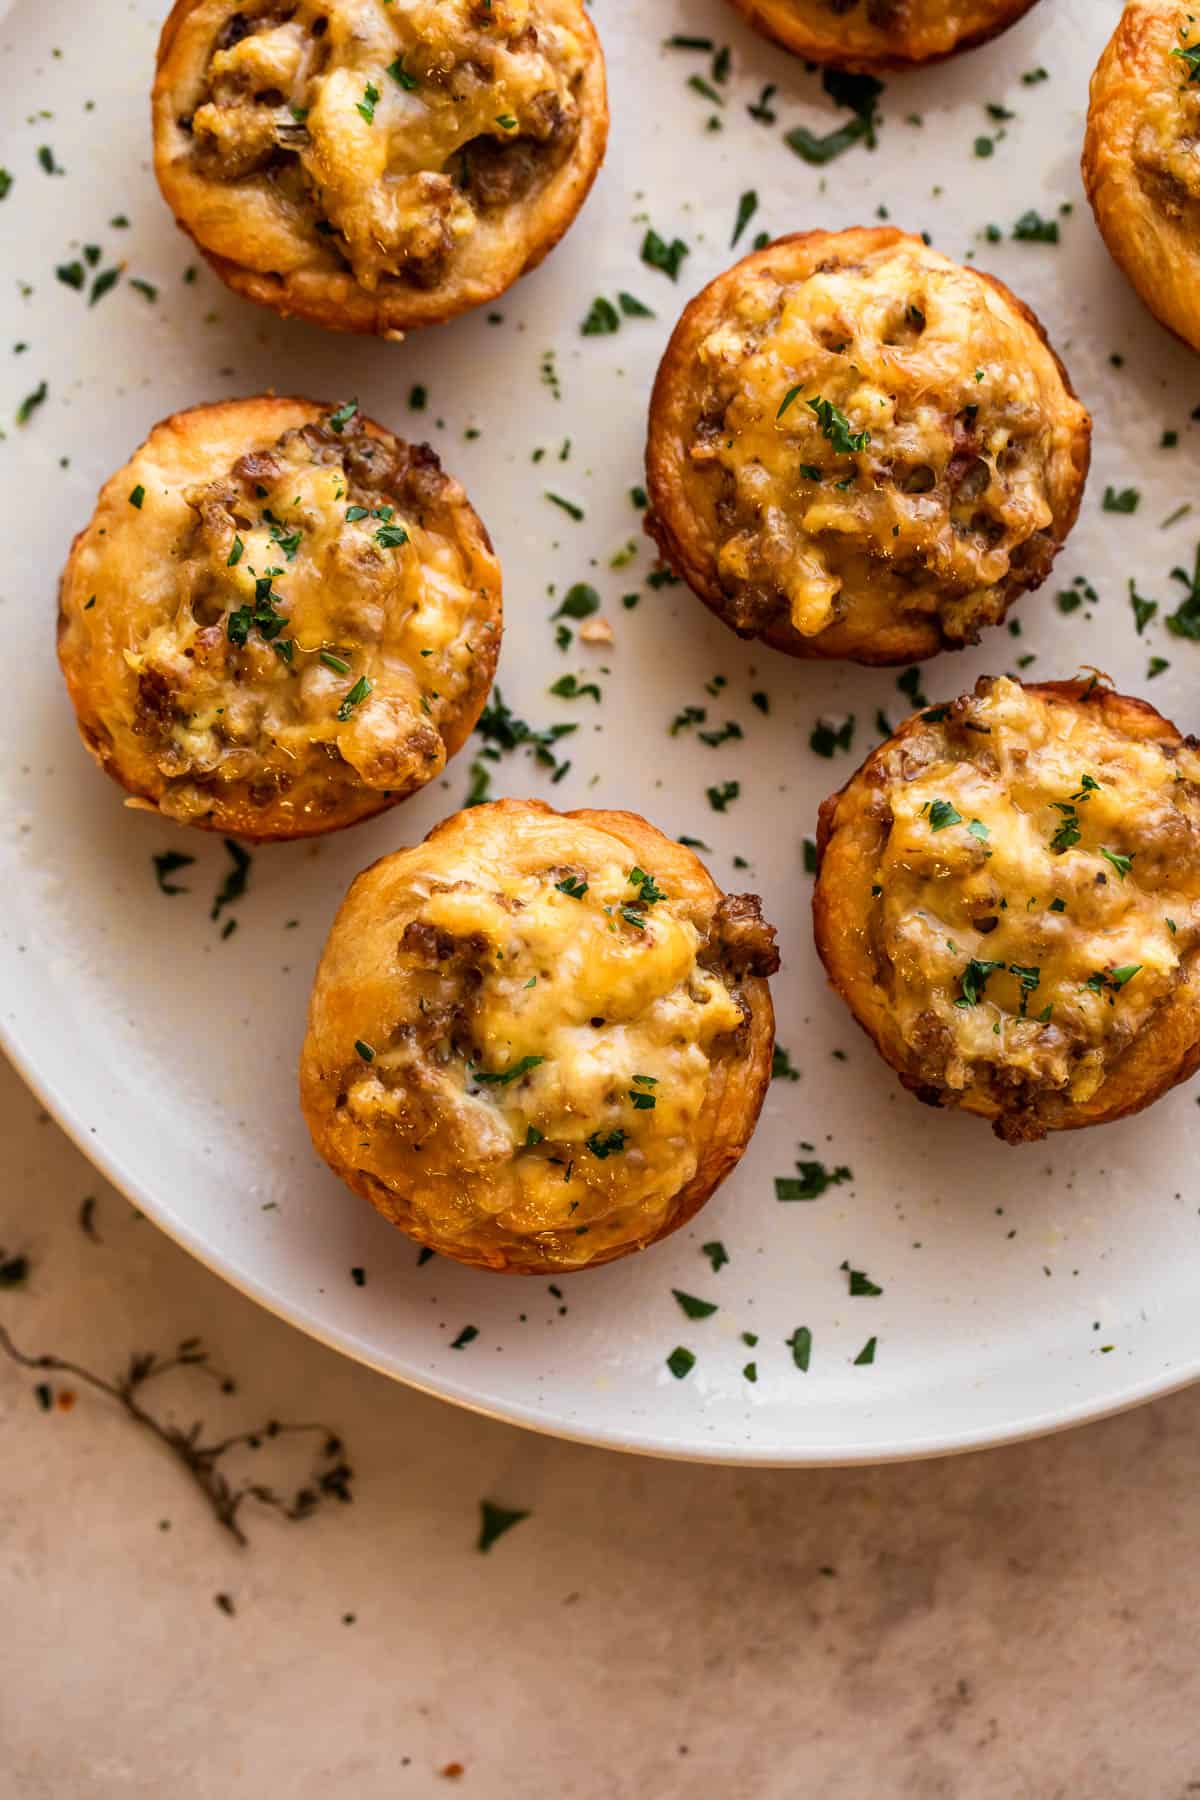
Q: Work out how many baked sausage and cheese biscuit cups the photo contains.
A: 7